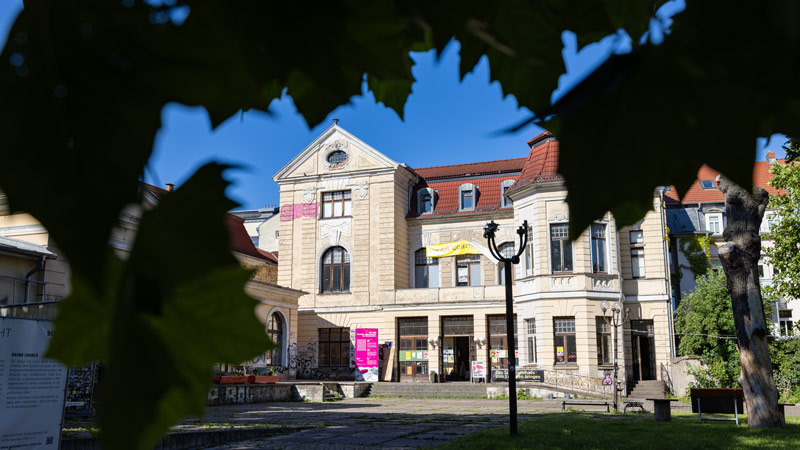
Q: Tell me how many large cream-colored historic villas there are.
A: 1